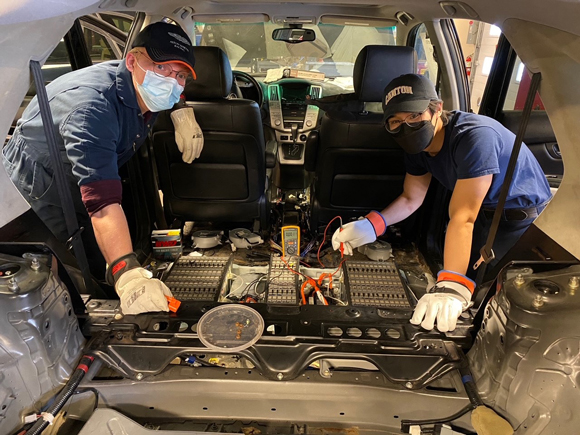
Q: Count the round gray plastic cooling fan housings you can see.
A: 3